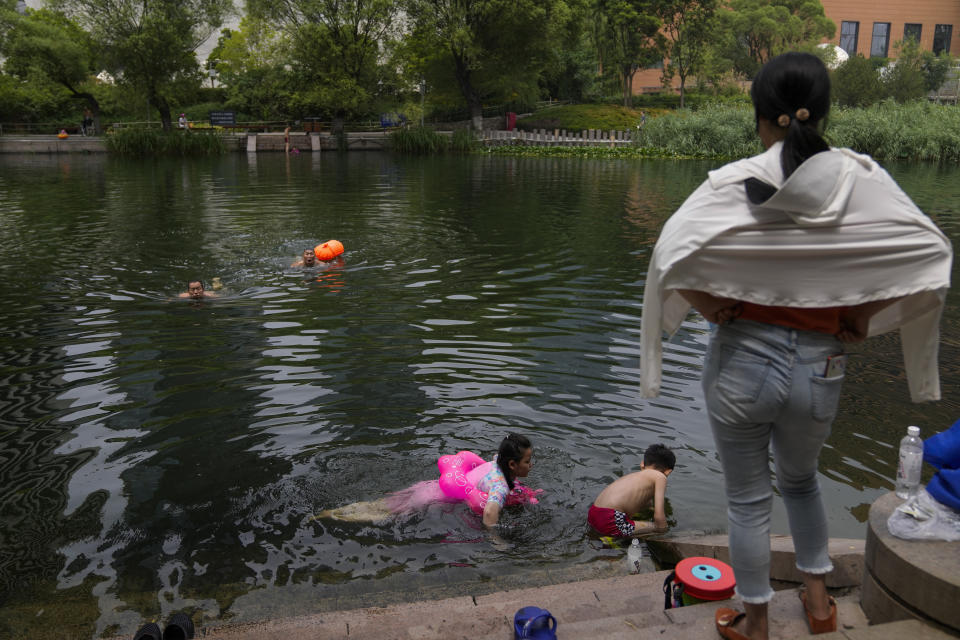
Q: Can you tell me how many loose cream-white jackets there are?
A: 1